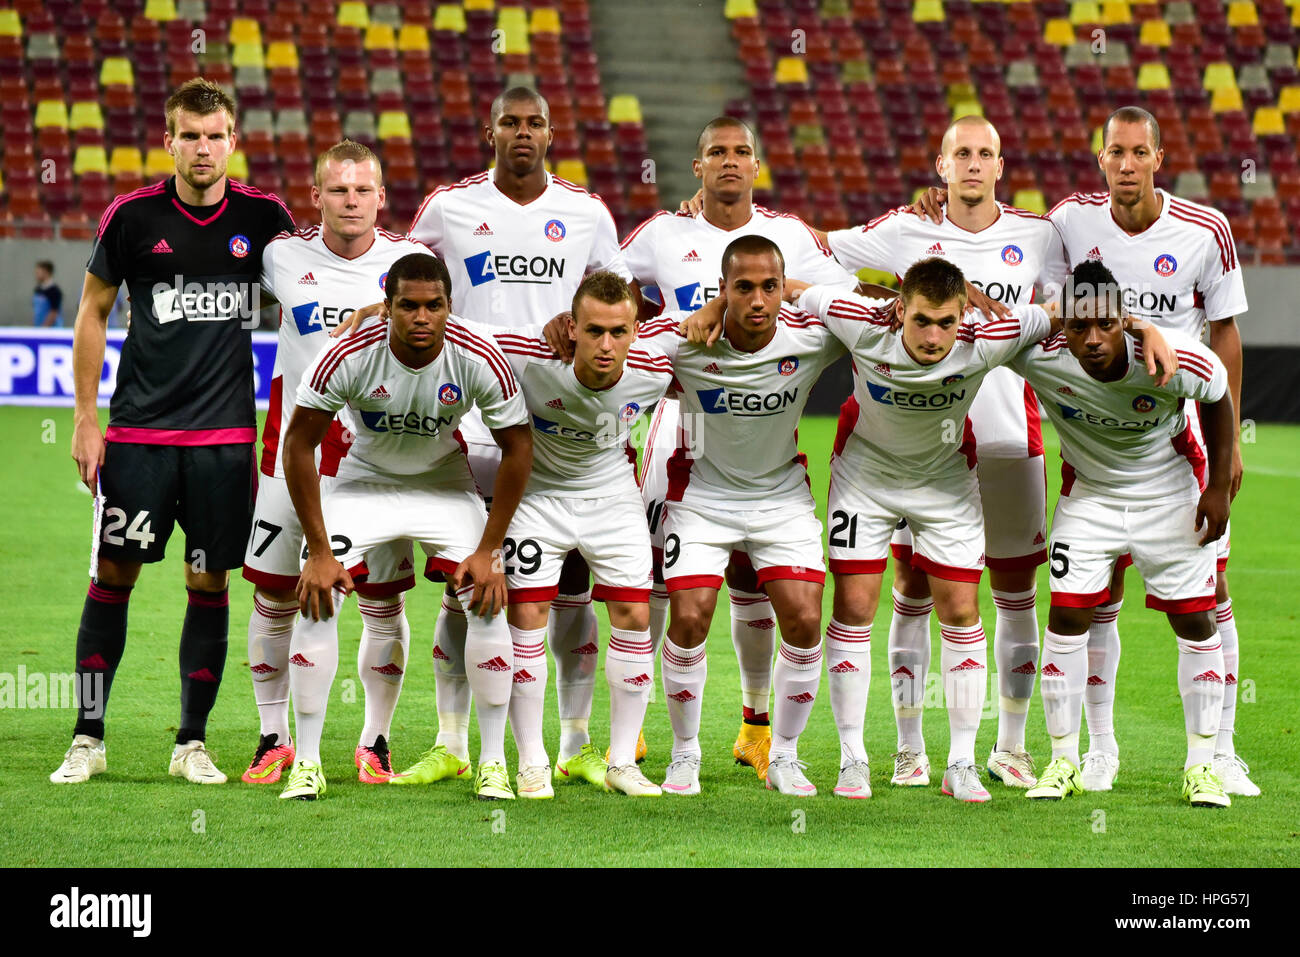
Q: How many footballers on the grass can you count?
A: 11